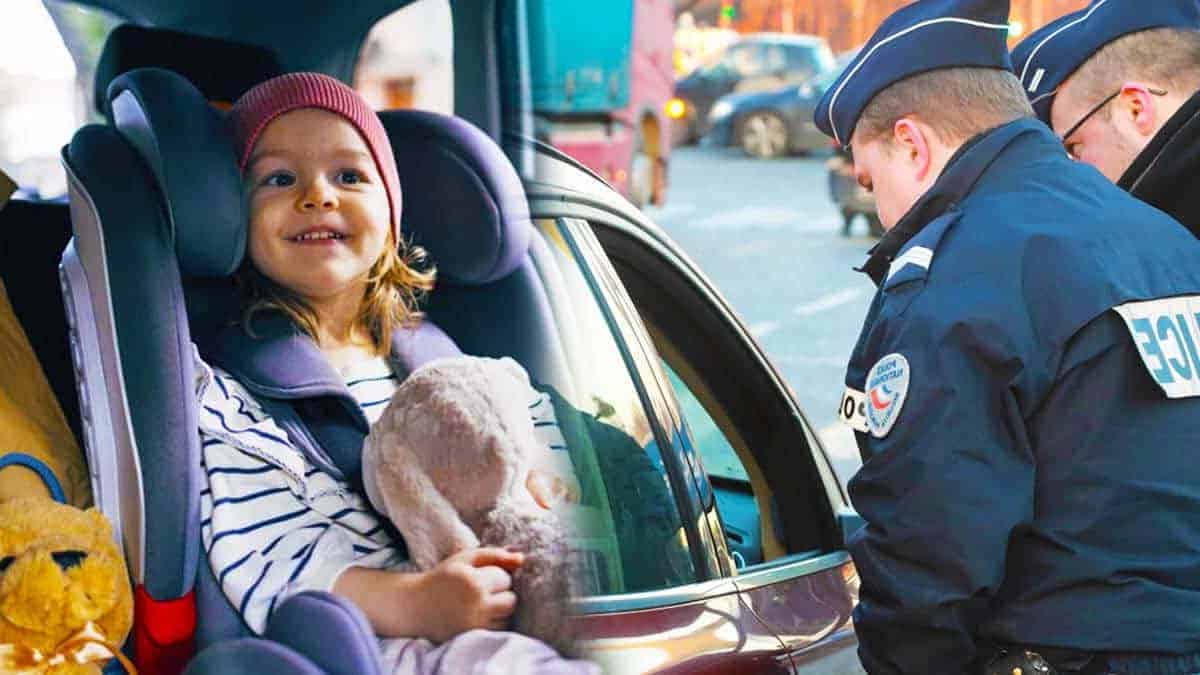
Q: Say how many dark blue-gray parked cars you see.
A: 2